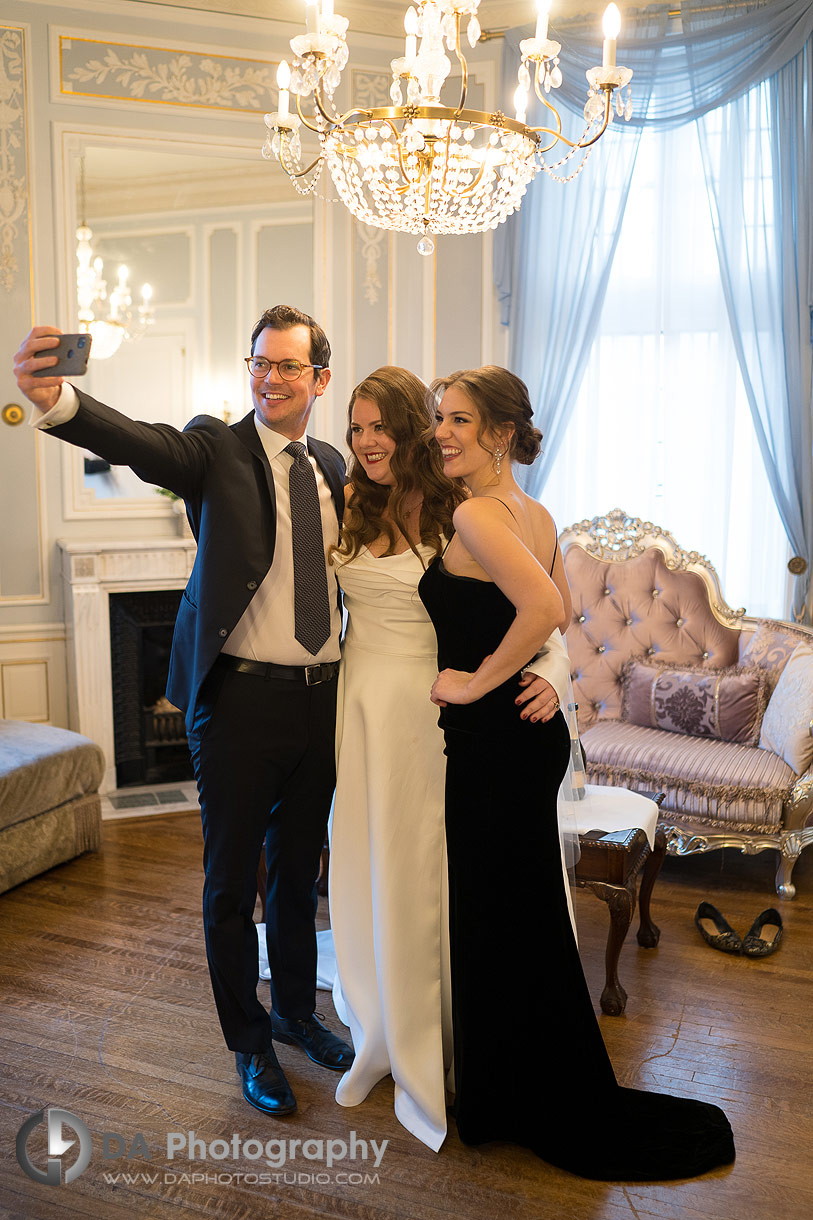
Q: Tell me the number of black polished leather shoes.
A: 2